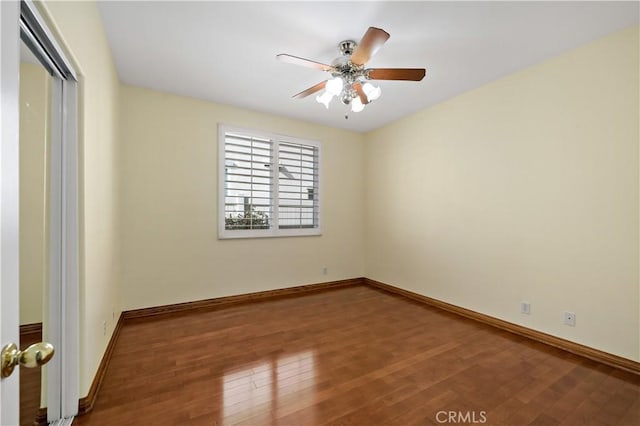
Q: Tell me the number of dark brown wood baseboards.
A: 3